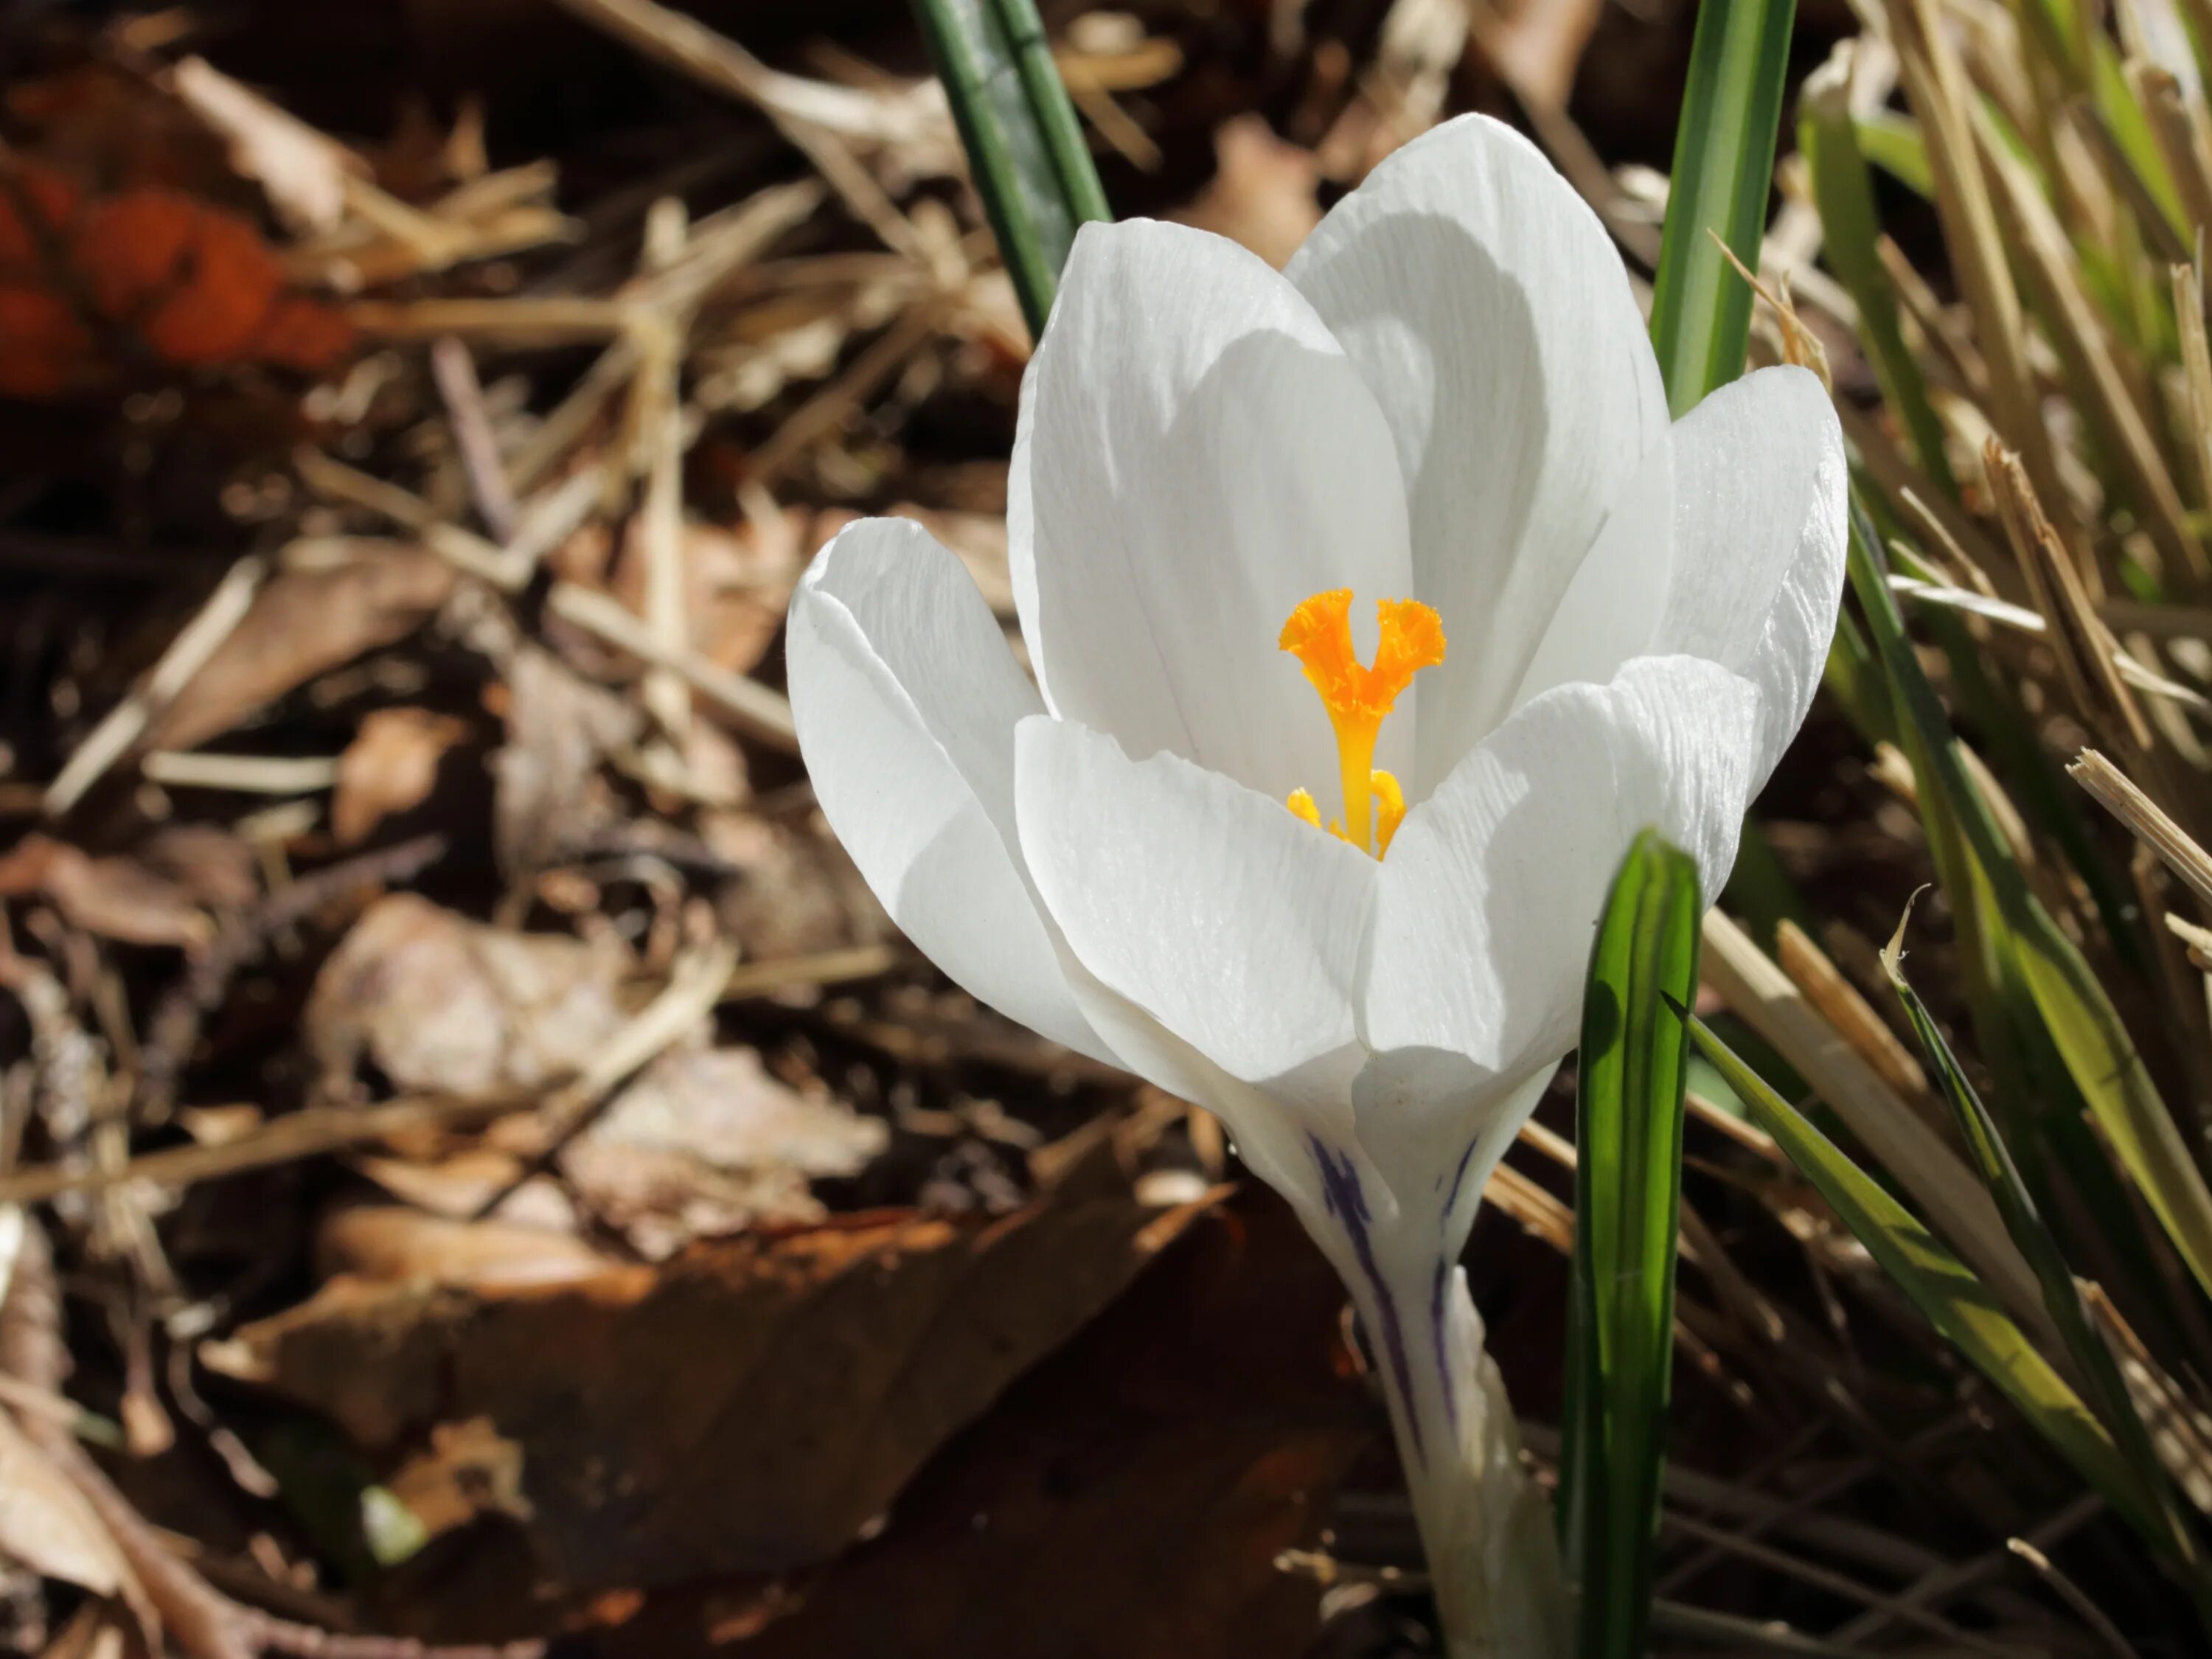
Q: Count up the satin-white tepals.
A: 6